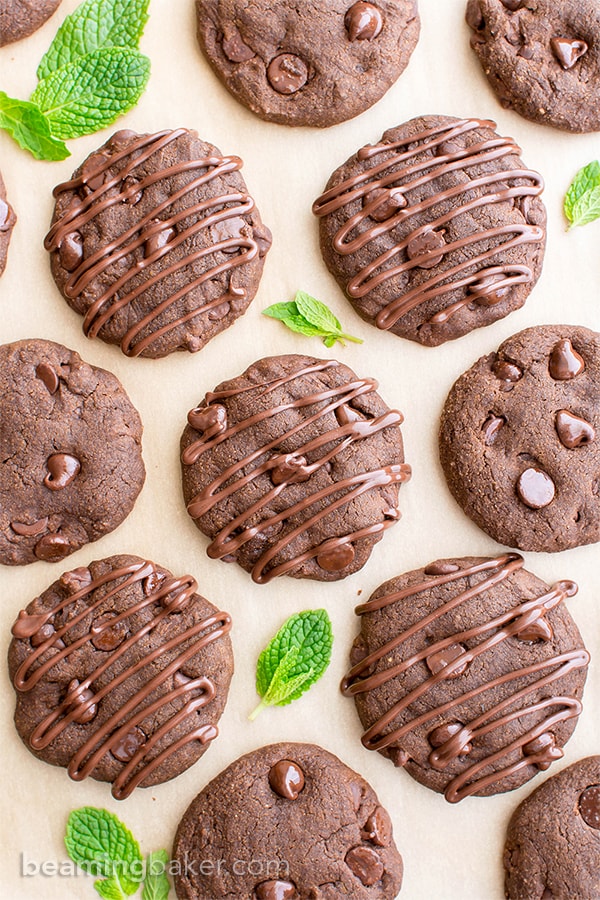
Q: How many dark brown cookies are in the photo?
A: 13